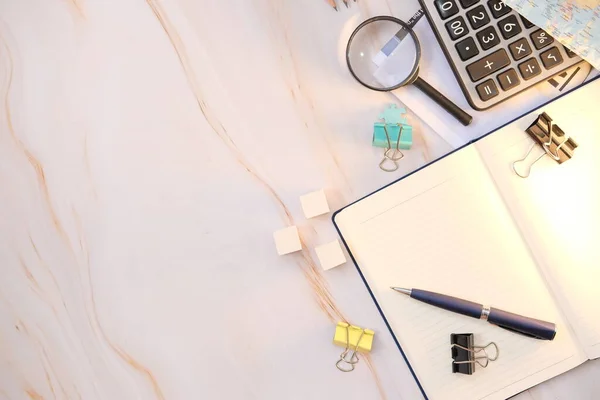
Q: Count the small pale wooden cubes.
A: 3